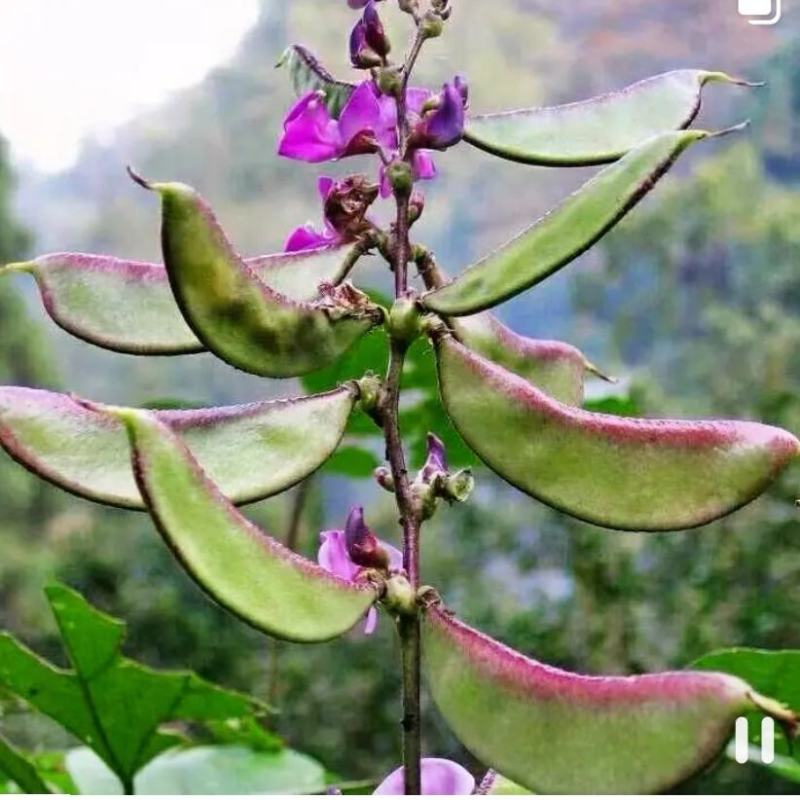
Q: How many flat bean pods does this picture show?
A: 9